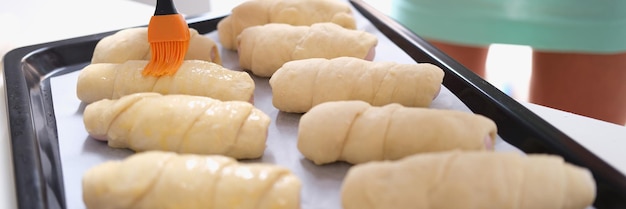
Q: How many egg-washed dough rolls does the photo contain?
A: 3